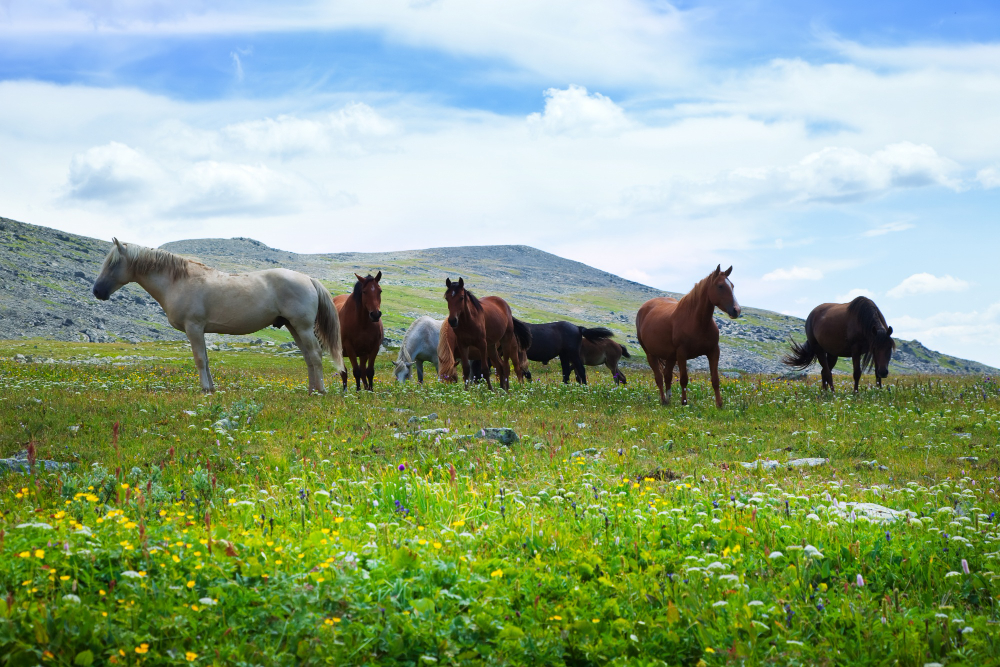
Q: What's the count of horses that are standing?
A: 9